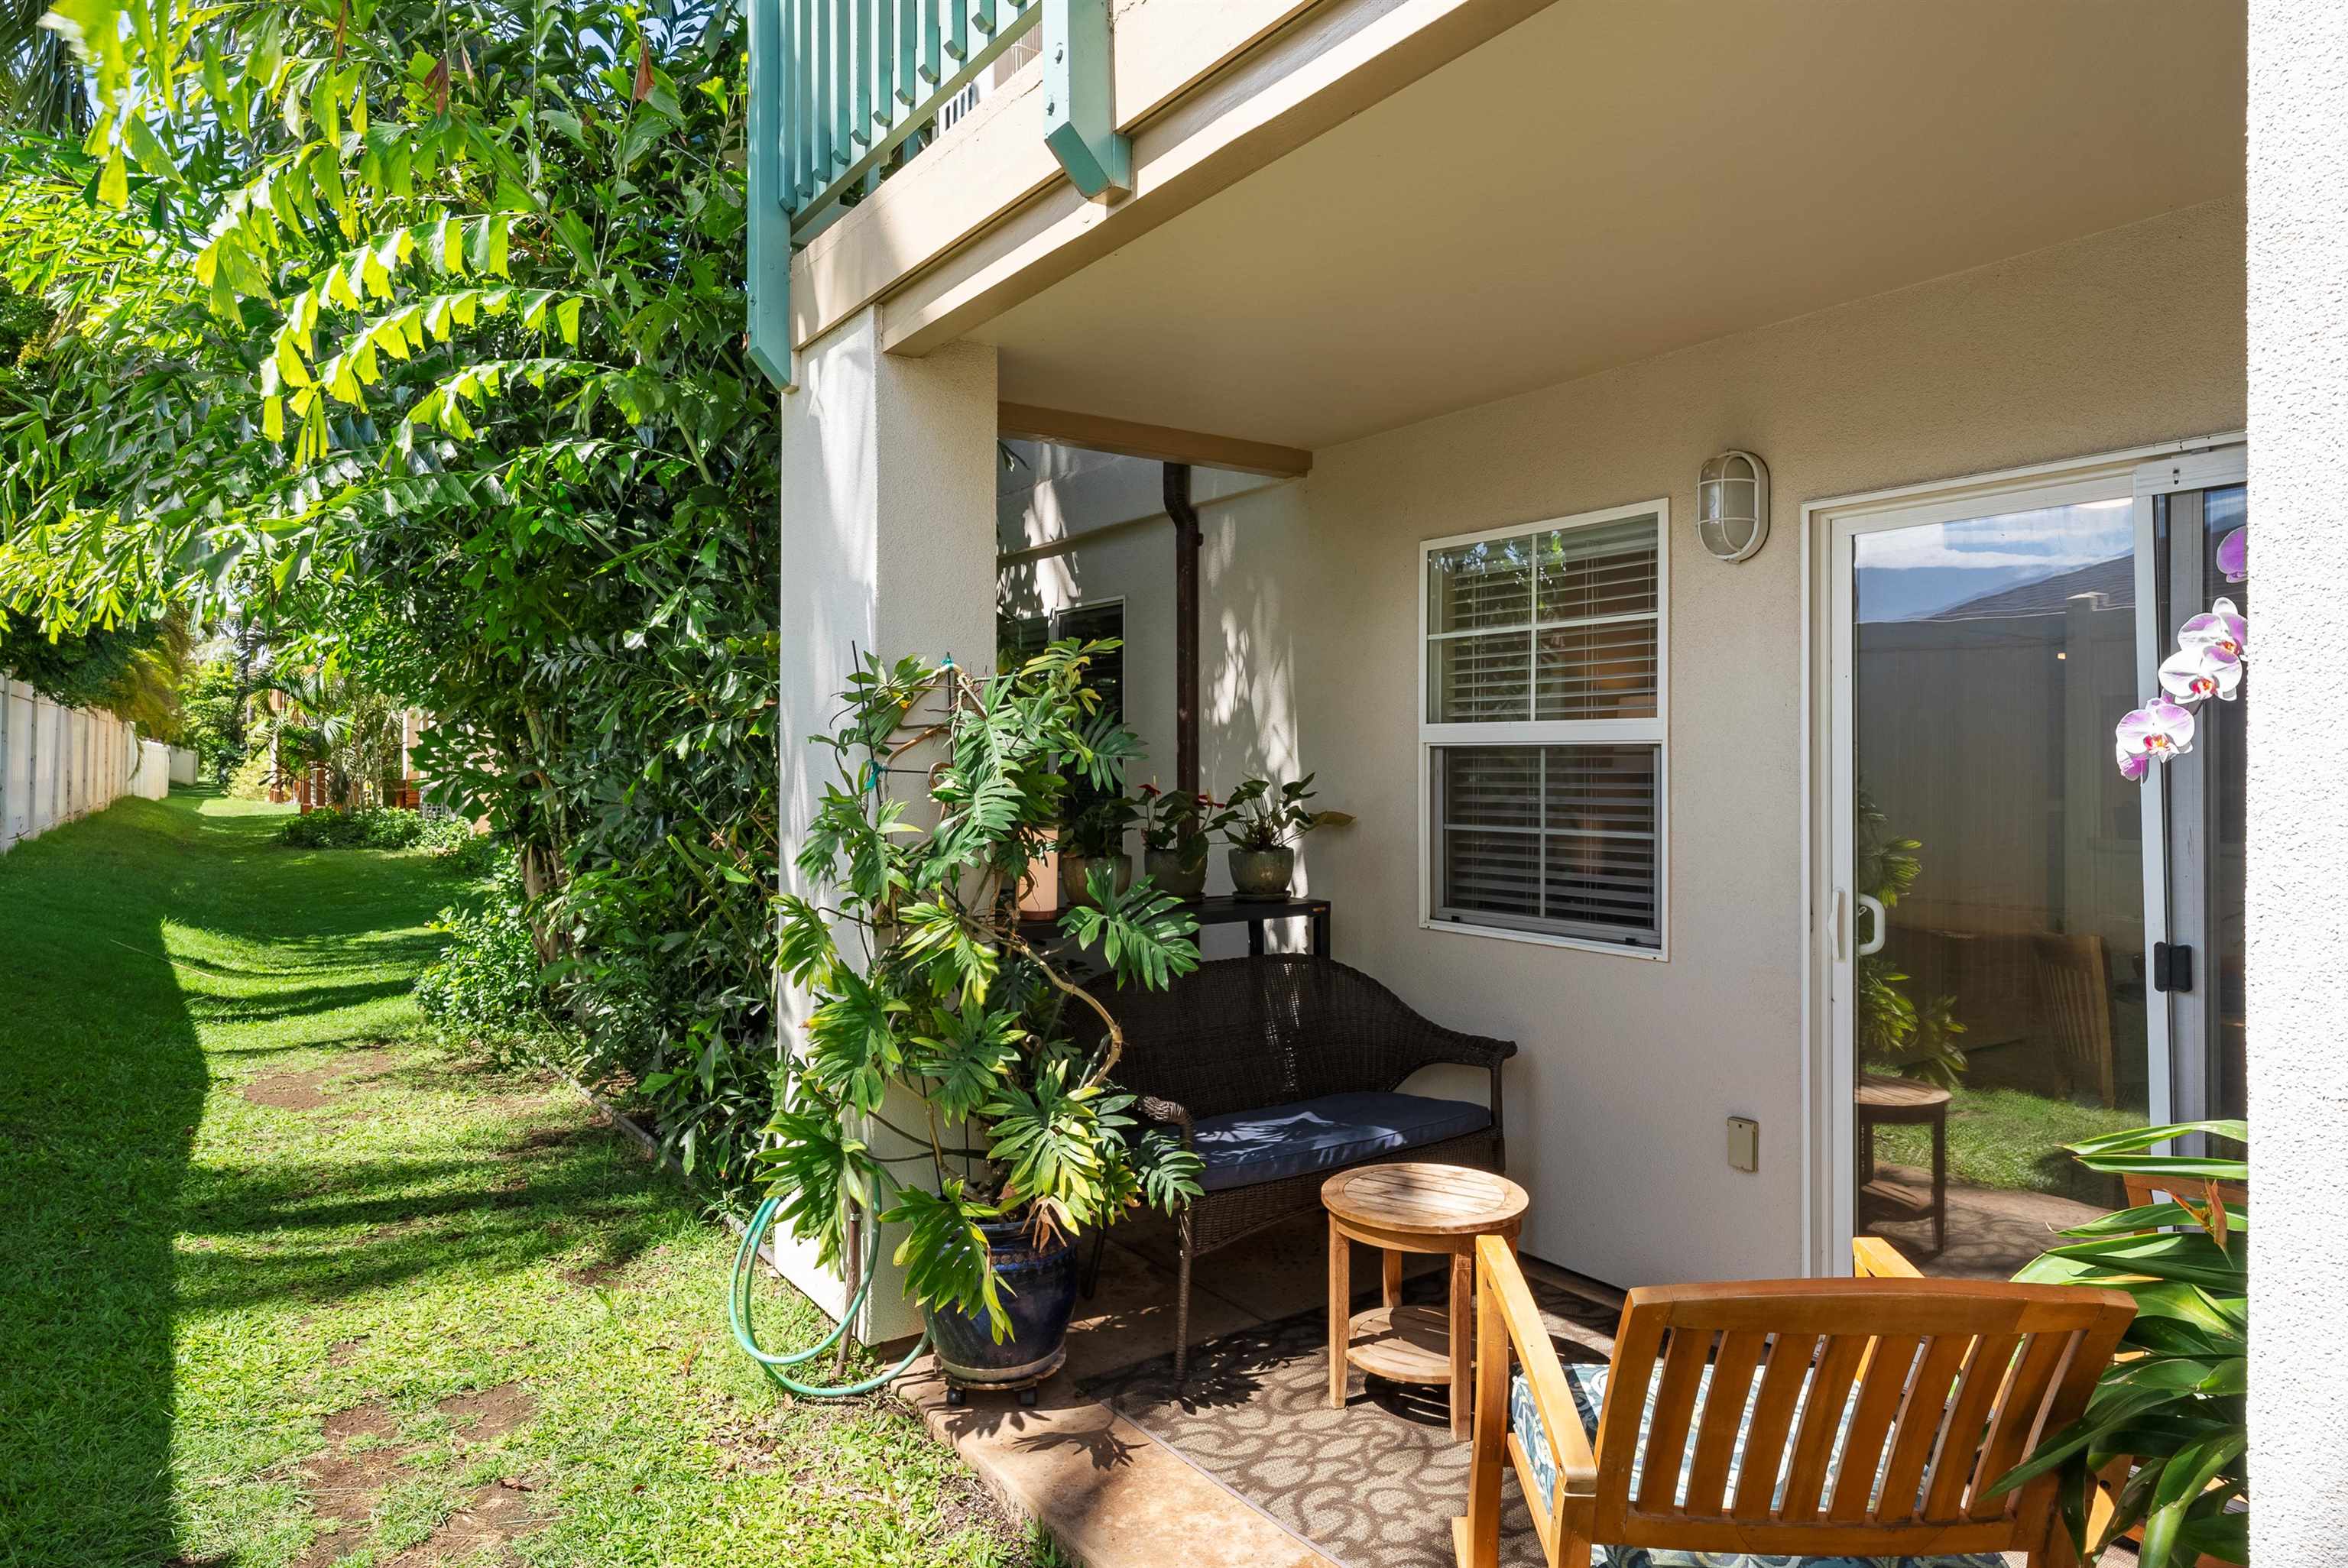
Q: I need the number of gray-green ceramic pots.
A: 3